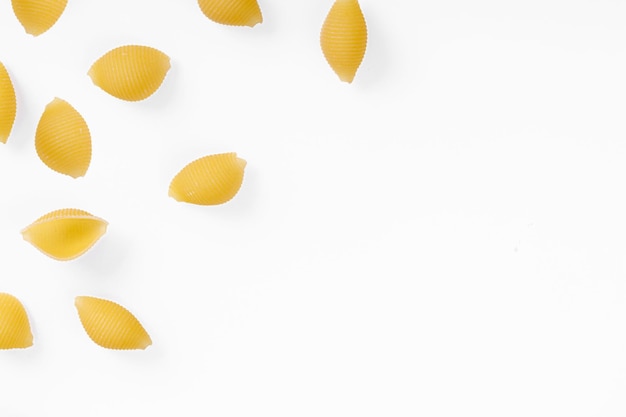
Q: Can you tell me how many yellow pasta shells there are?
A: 10